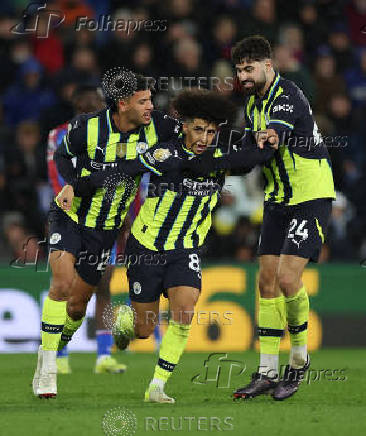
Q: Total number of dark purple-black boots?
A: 2